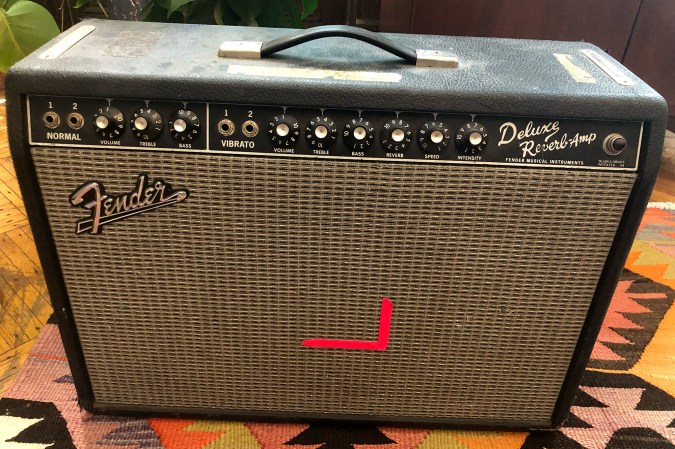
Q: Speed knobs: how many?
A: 1